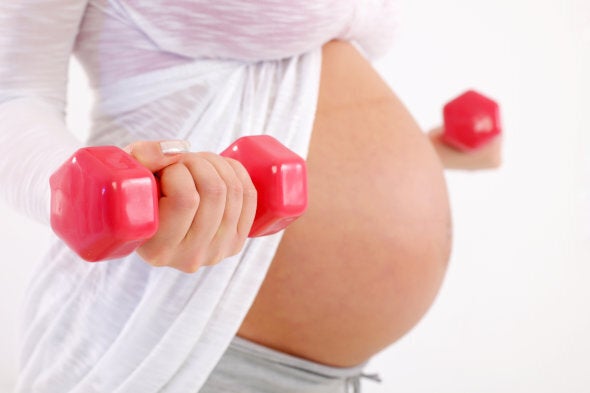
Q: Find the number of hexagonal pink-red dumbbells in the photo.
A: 2